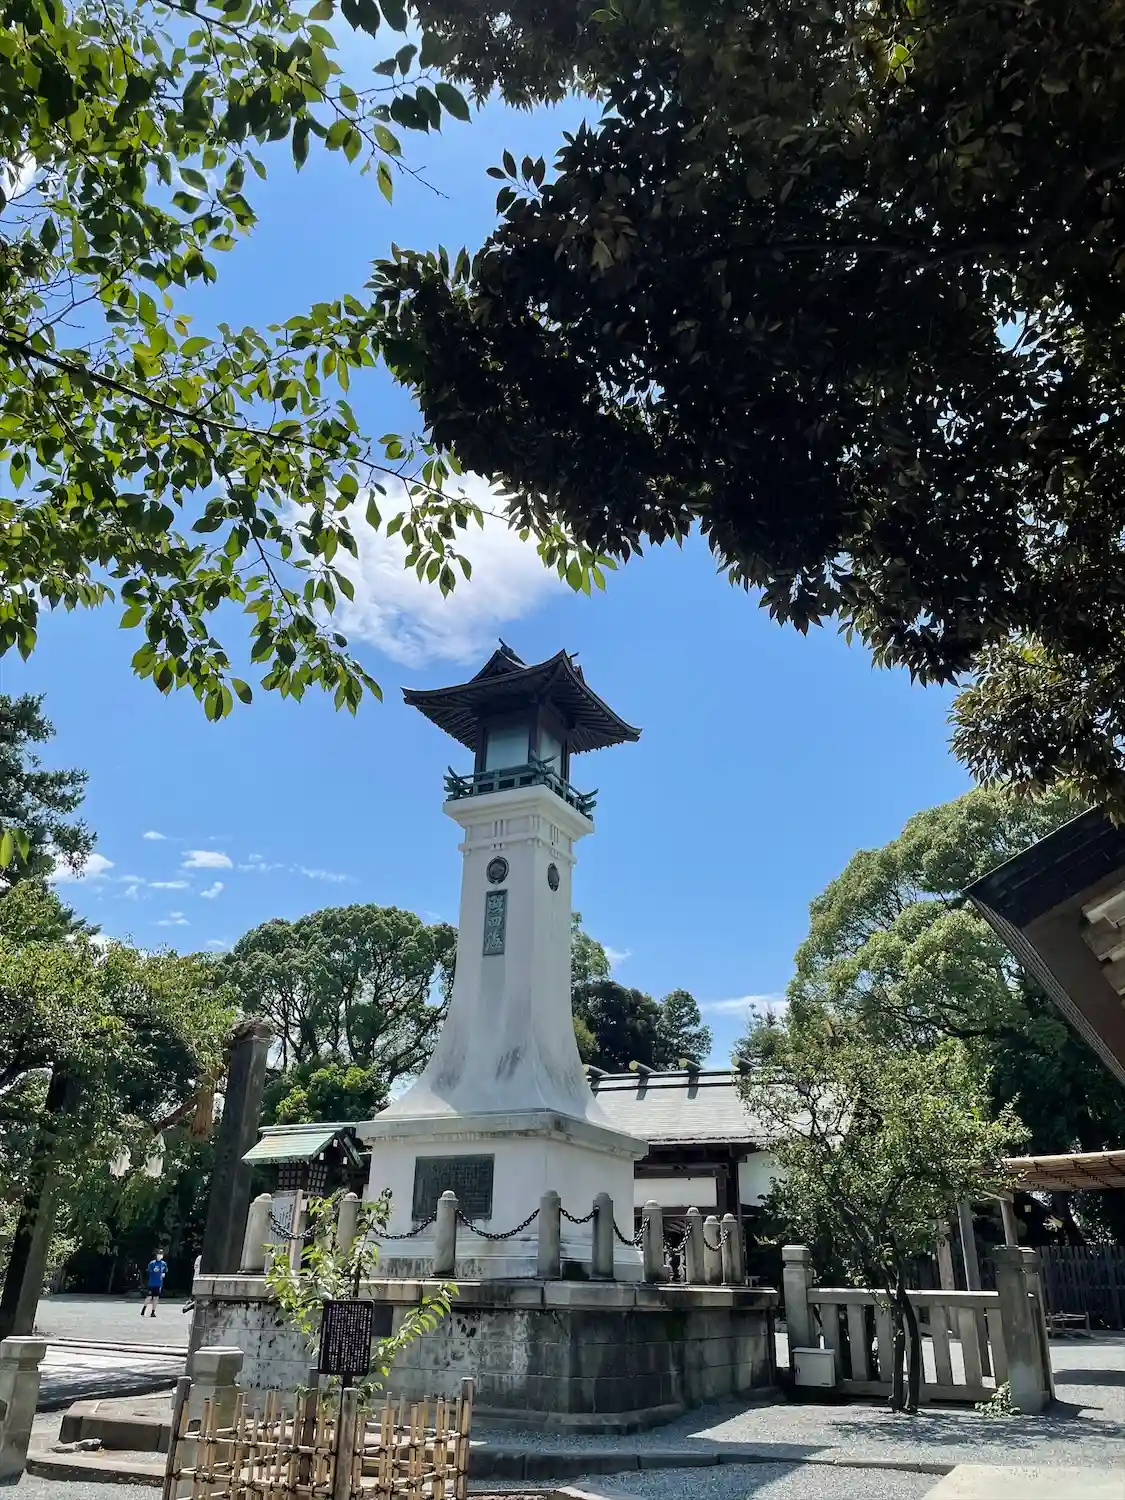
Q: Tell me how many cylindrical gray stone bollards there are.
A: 9